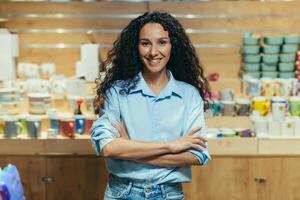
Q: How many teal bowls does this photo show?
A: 15